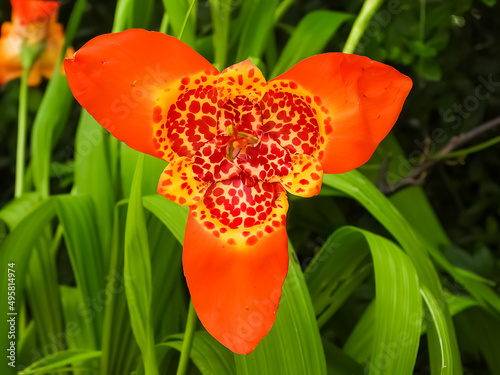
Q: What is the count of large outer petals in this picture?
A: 3